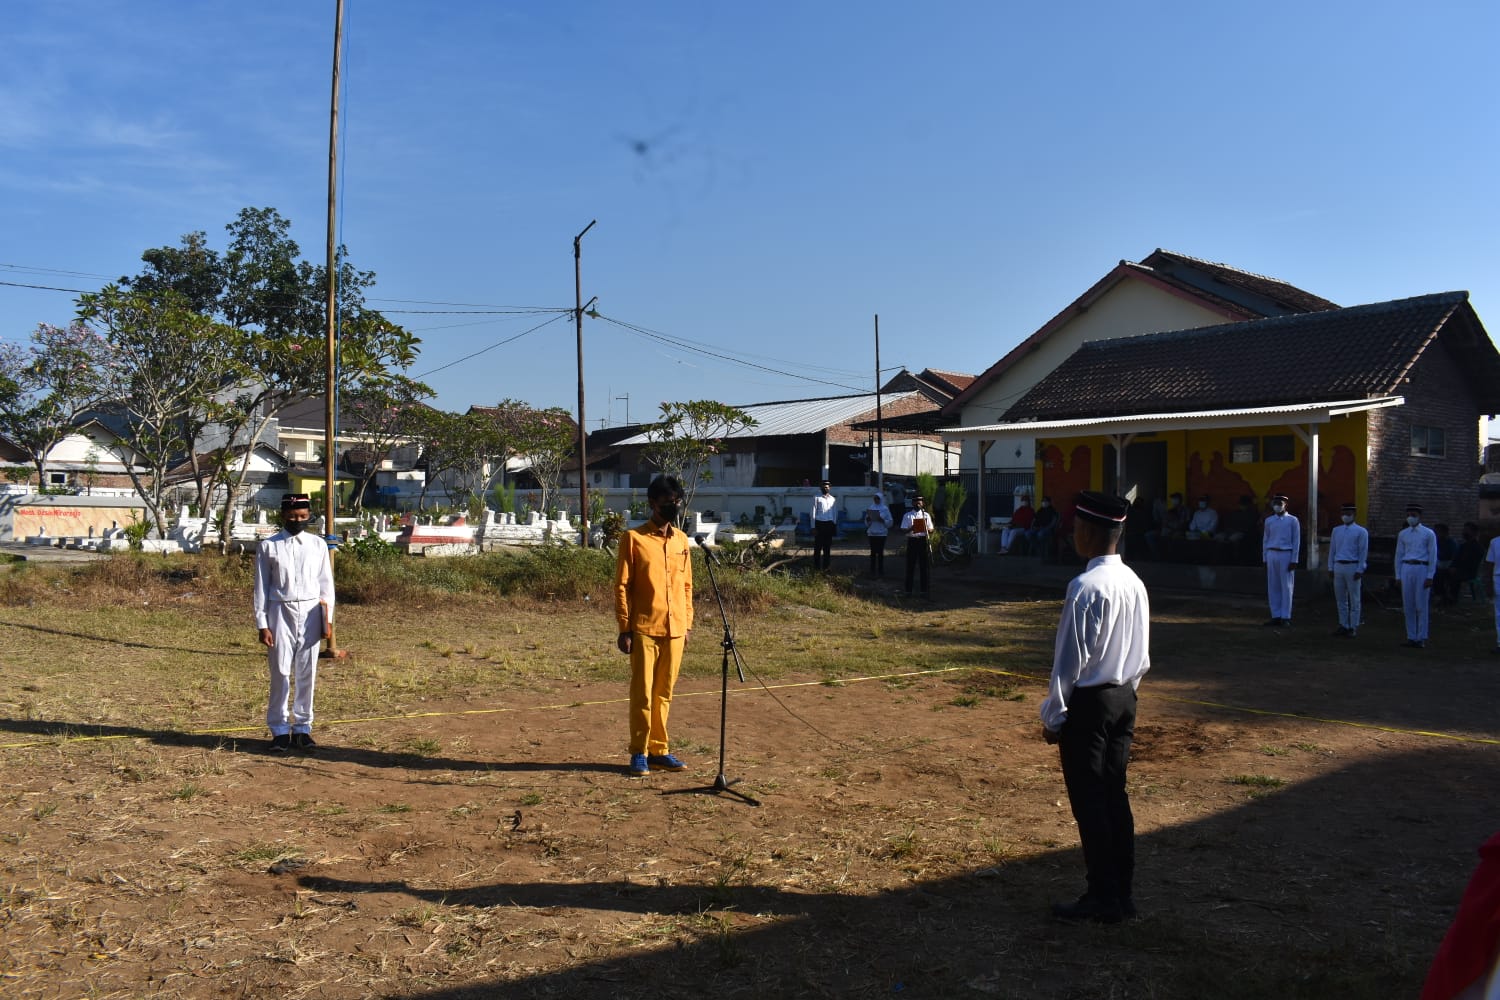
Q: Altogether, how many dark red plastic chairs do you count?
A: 1